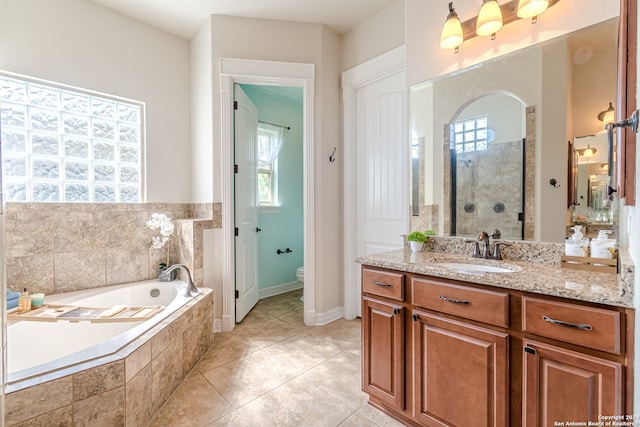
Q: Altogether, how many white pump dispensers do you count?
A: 2